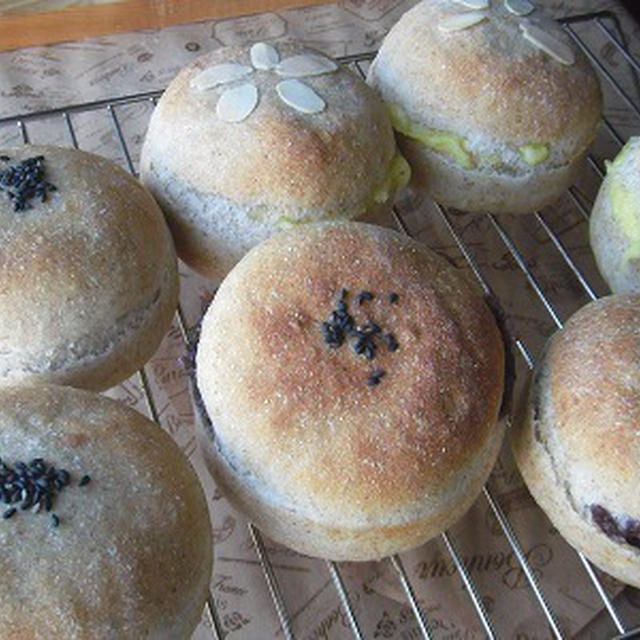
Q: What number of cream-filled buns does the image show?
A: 3